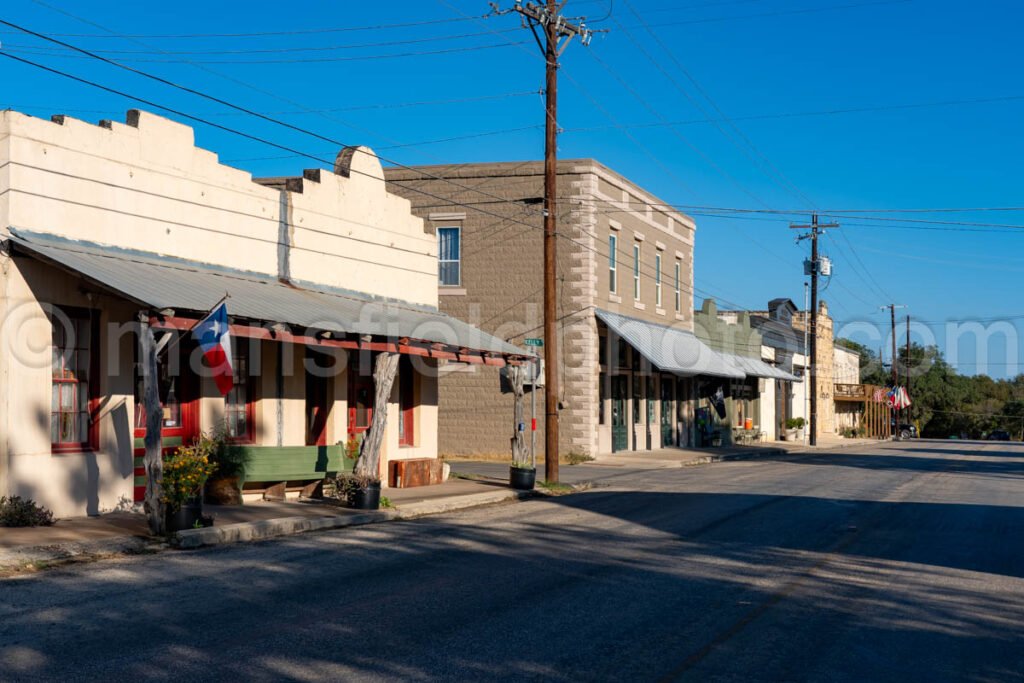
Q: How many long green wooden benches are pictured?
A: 1